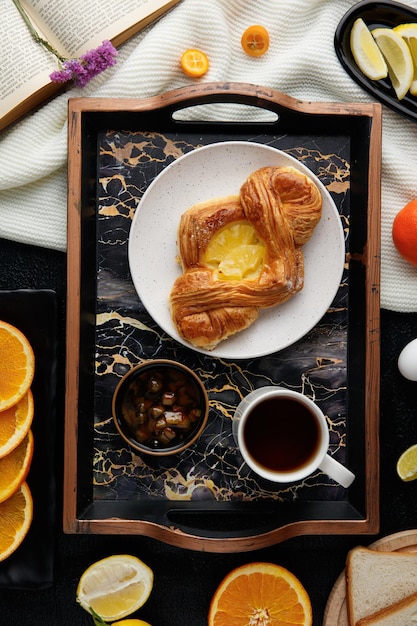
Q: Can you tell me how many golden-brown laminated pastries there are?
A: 1